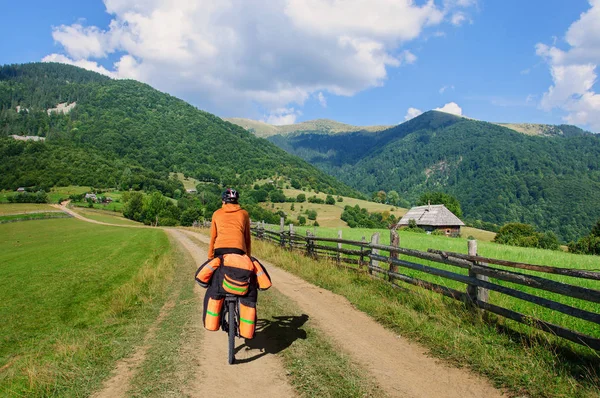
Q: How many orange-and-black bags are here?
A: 5